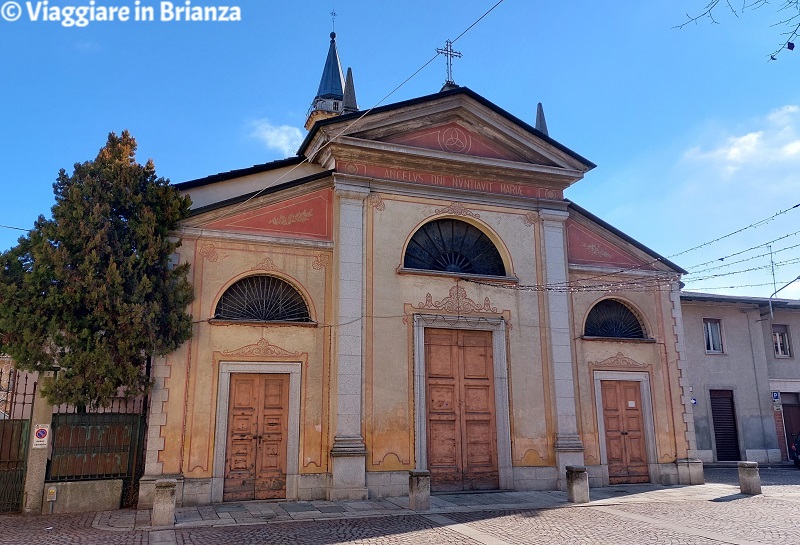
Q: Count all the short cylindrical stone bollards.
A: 4